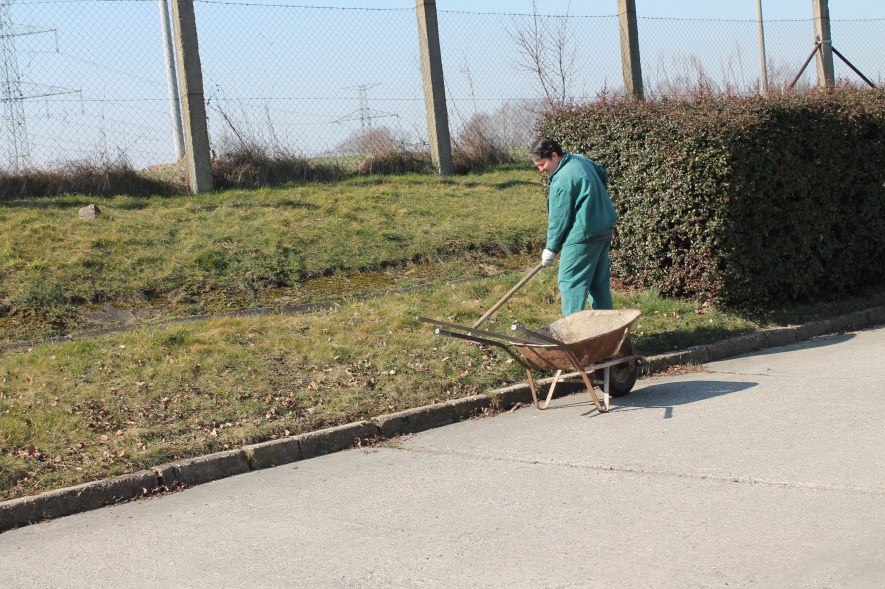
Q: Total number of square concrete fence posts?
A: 4